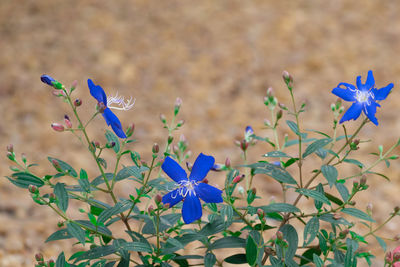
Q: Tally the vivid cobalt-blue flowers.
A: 3